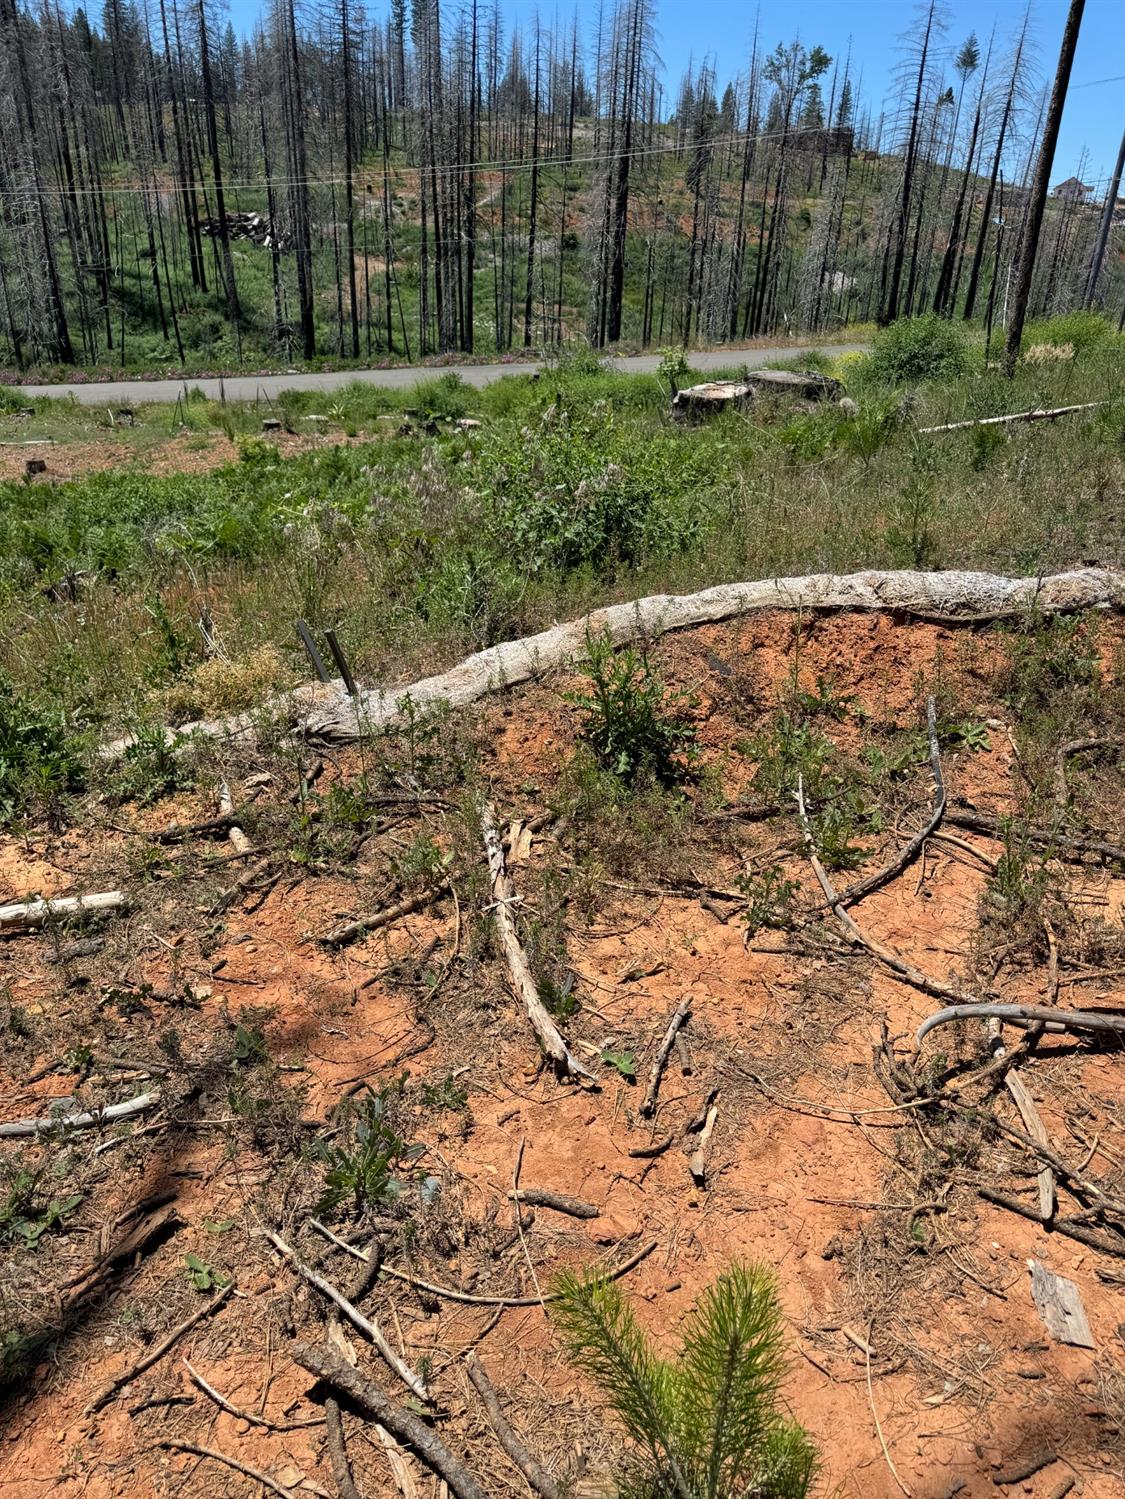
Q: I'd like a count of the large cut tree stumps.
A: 2